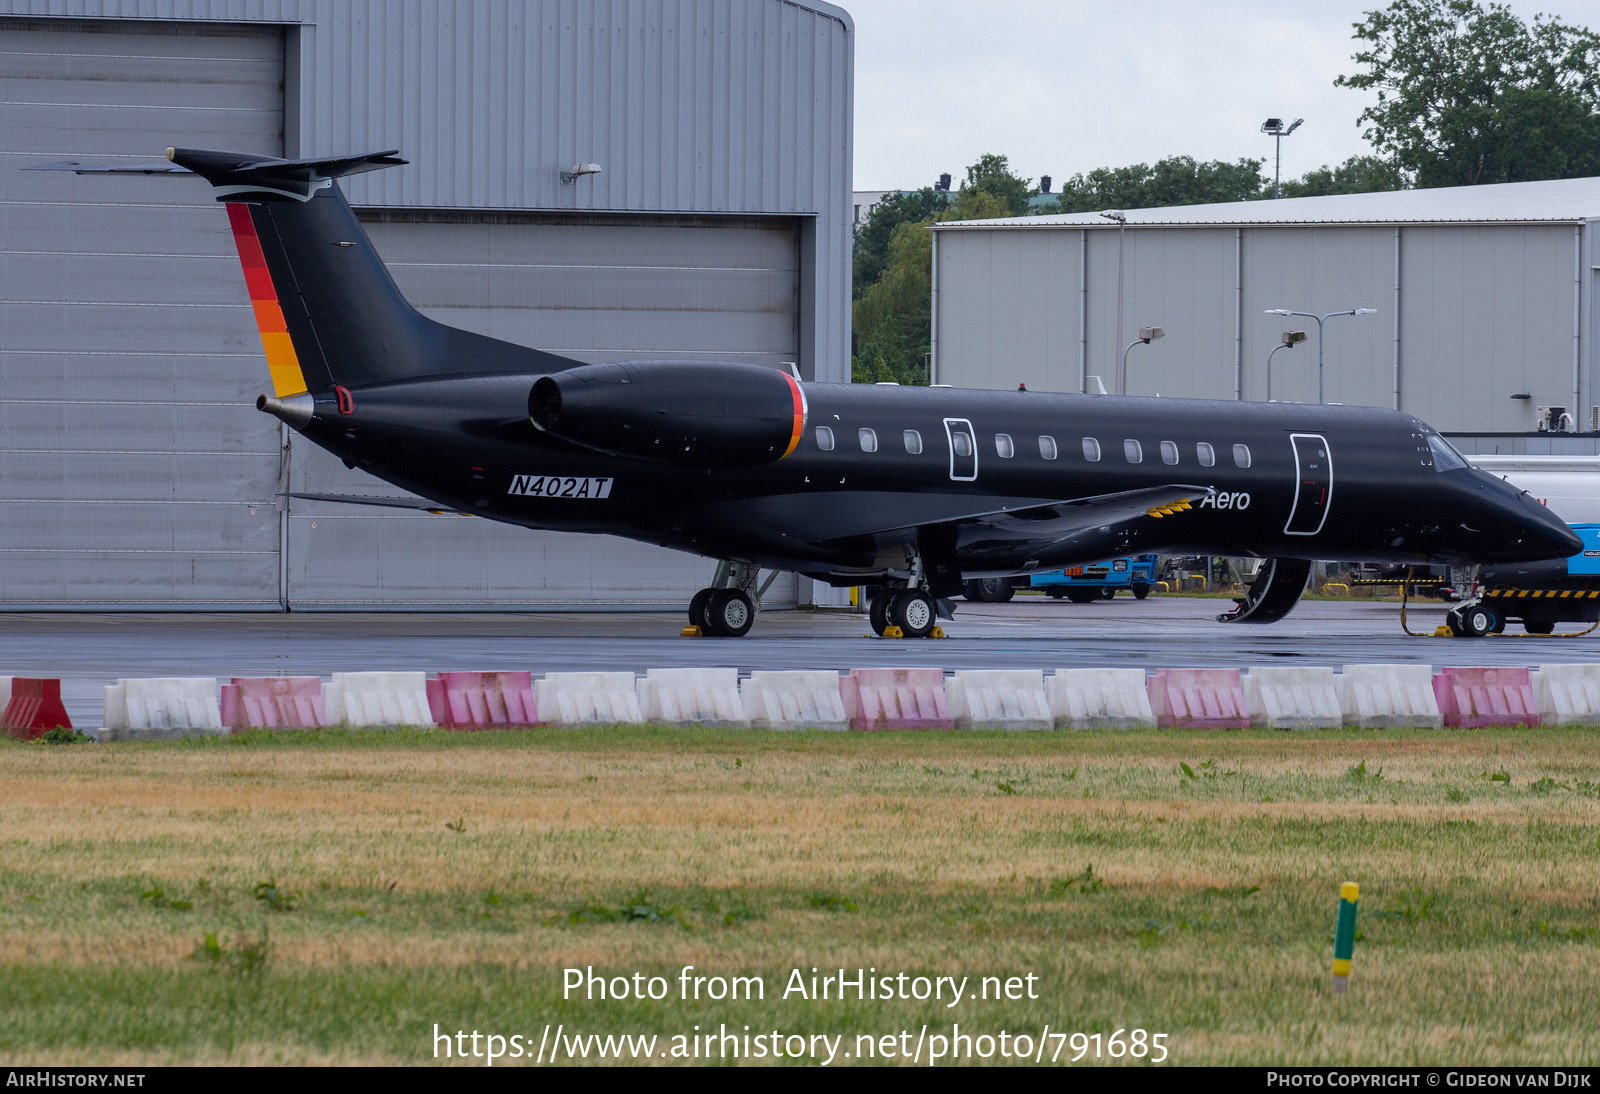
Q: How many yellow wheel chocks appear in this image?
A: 4